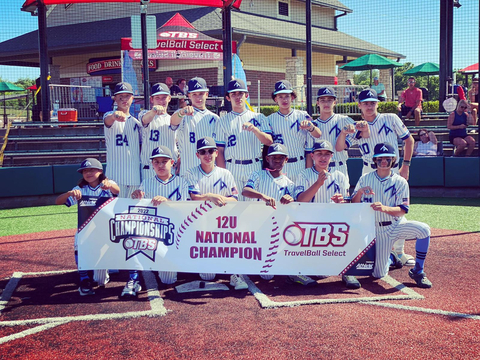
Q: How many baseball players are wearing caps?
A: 13